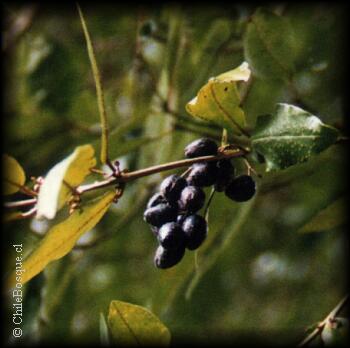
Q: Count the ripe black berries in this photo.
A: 11